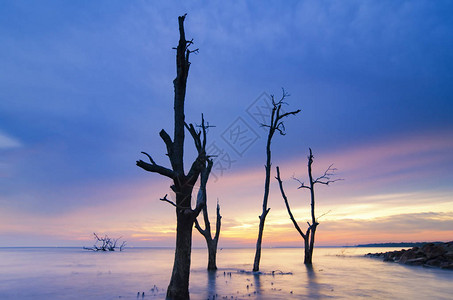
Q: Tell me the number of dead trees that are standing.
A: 4